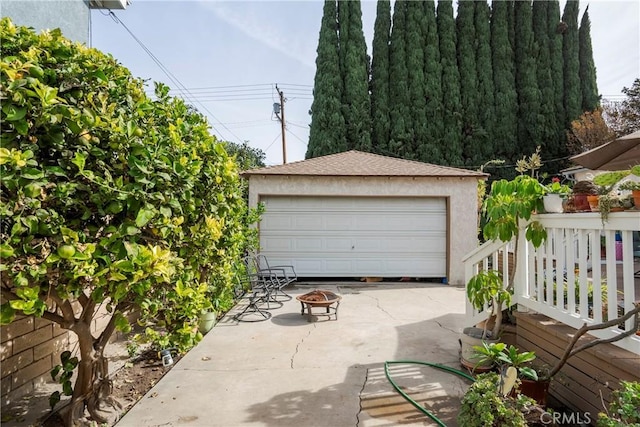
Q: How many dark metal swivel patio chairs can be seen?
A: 3